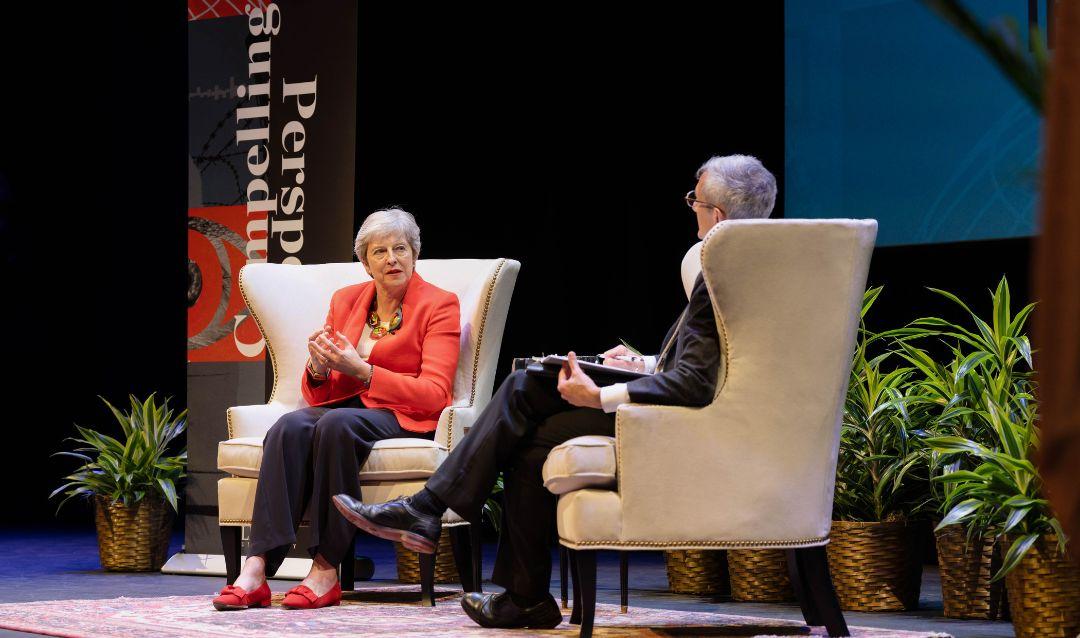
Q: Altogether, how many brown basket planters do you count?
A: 7